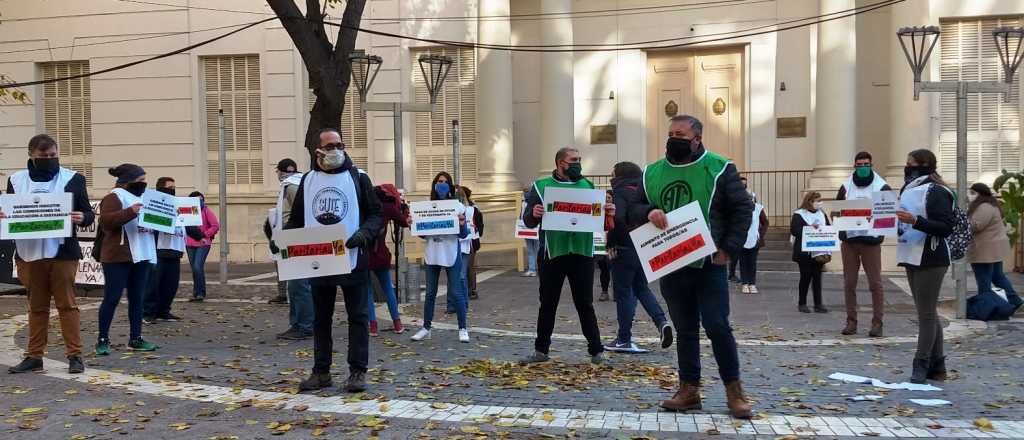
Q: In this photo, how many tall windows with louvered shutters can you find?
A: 5